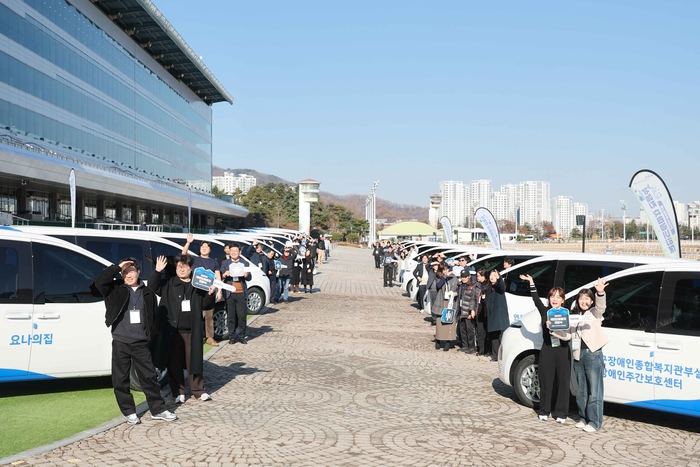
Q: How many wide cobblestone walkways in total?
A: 1